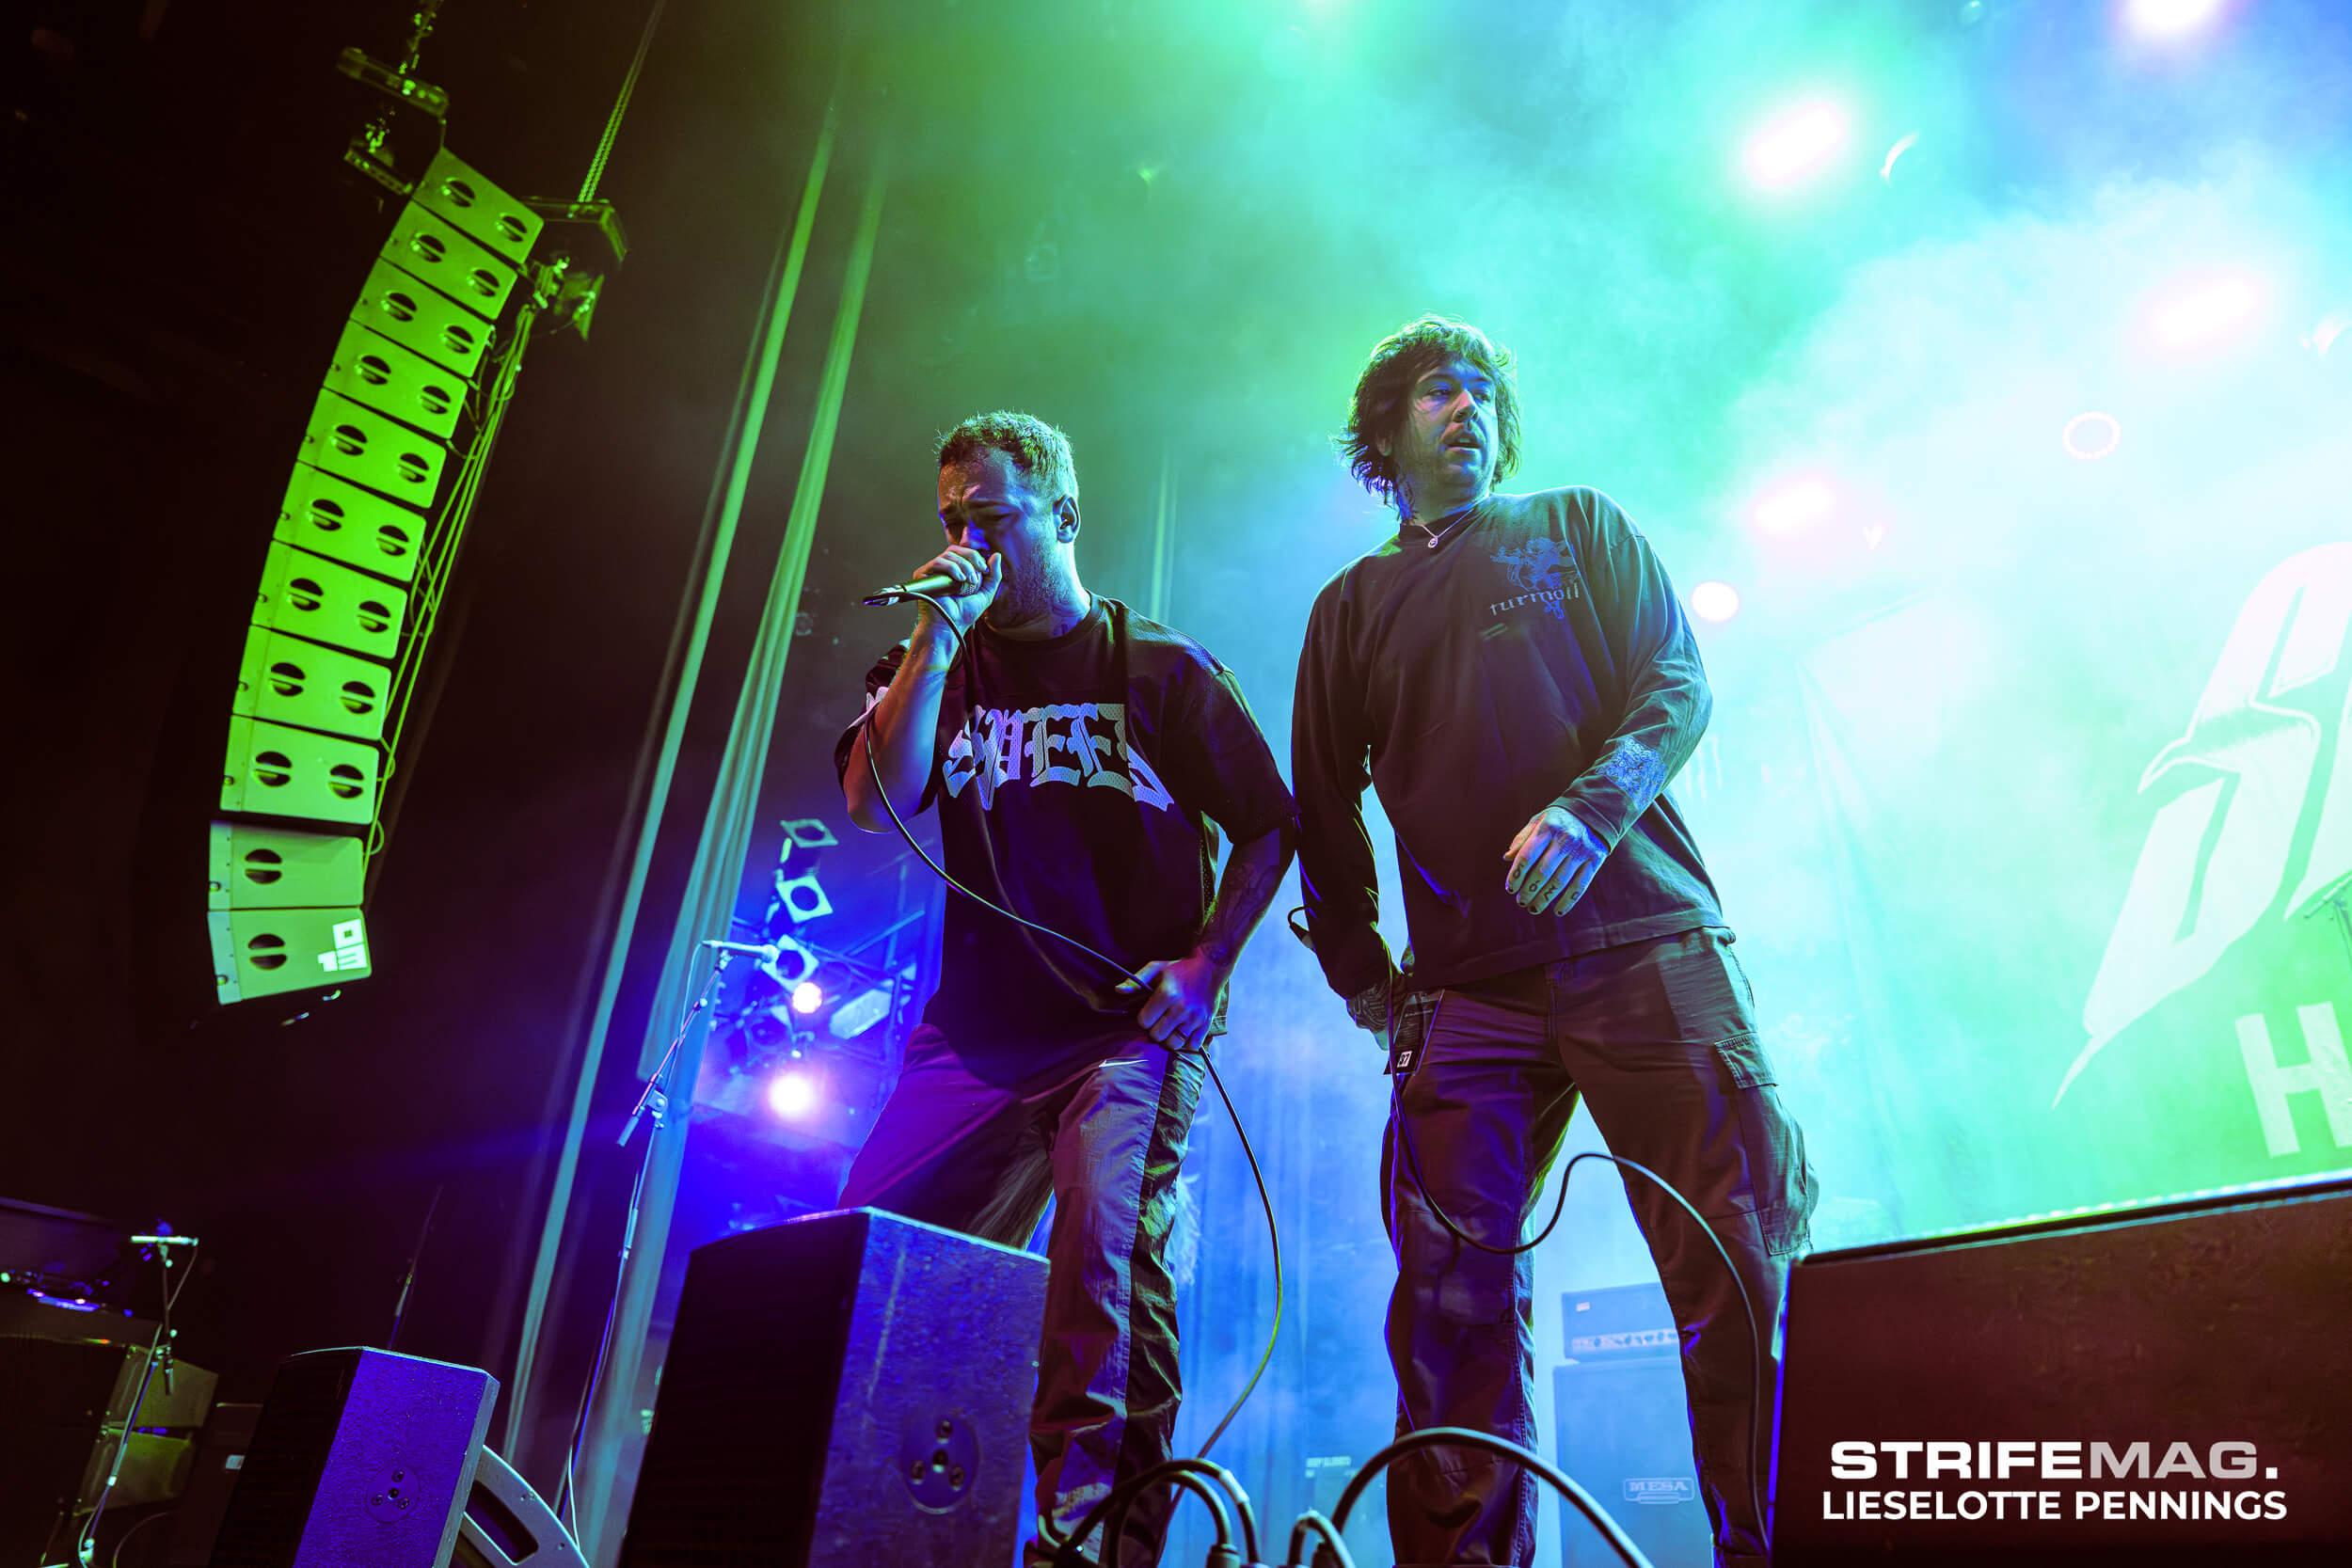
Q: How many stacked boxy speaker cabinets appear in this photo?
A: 11